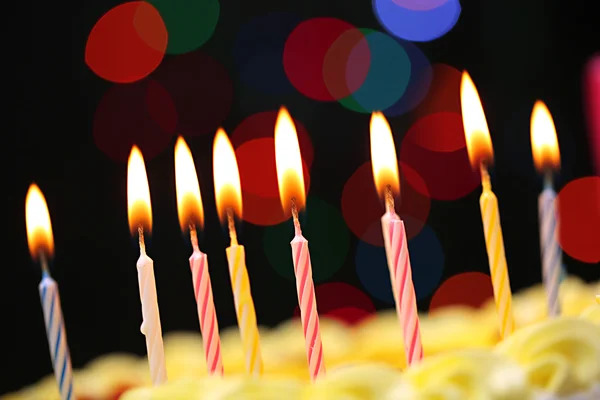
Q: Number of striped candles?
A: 7